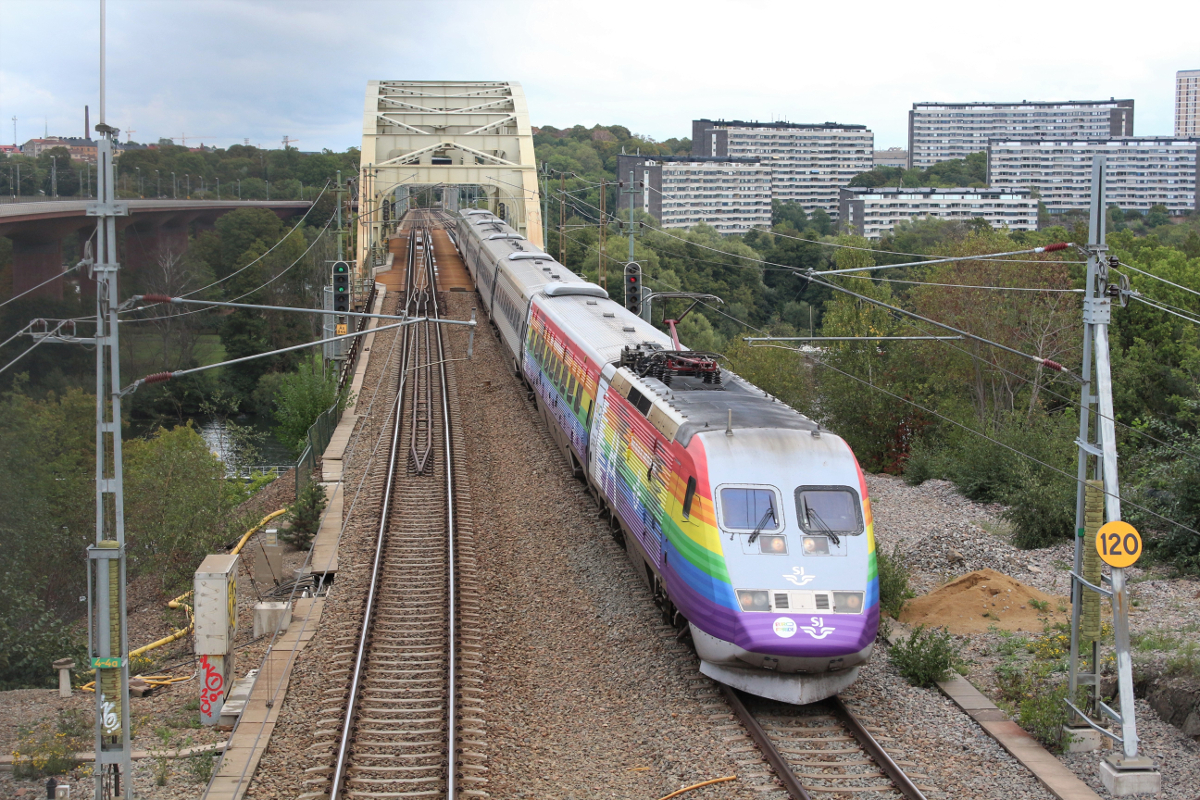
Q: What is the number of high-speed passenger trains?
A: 1